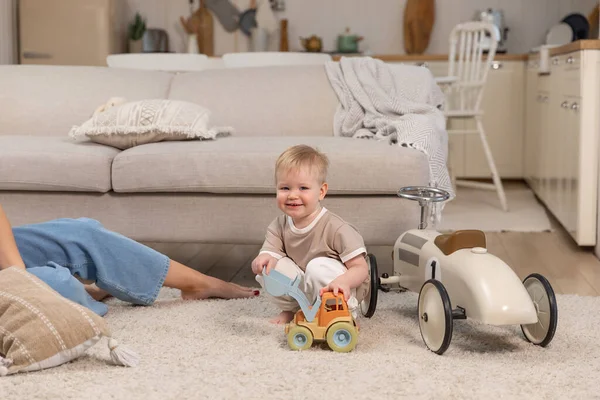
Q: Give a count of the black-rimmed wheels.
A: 3